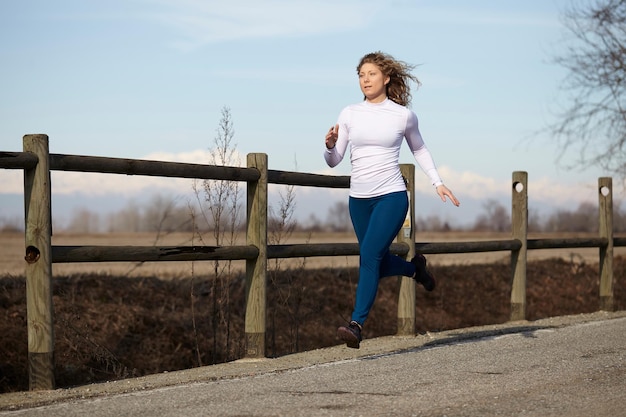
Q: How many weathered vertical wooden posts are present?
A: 5